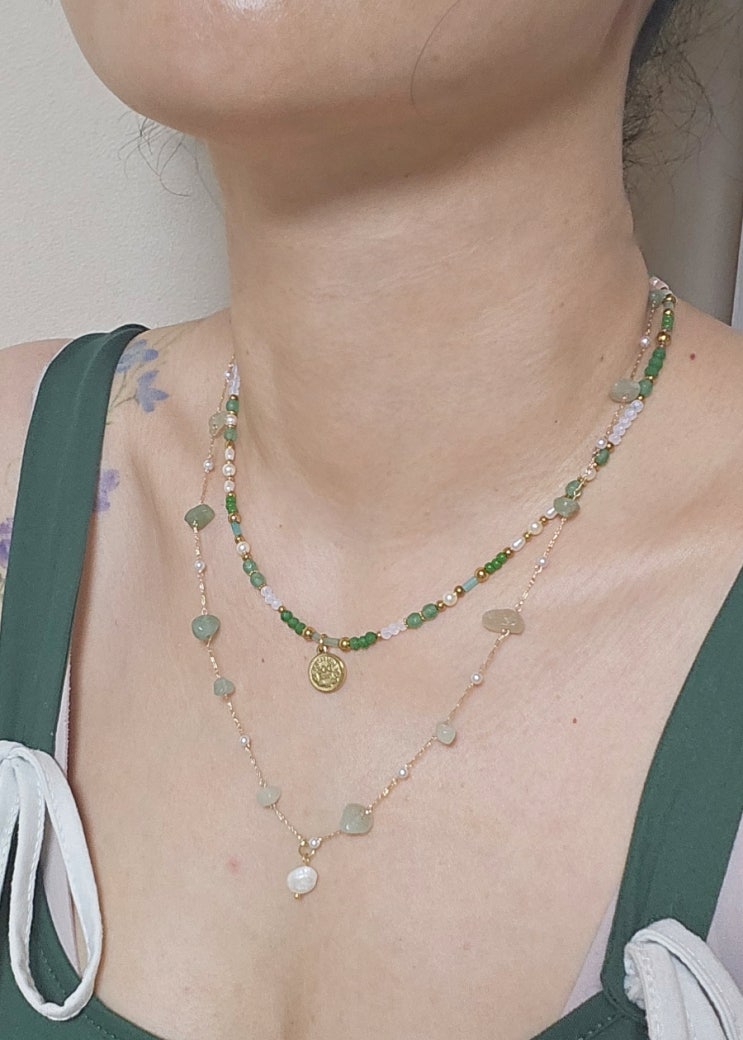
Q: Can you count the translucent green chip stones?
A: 11